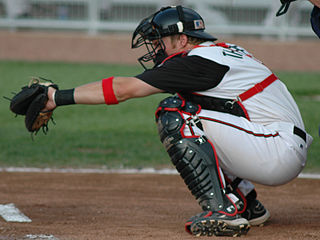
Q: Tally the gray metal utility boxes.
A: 0